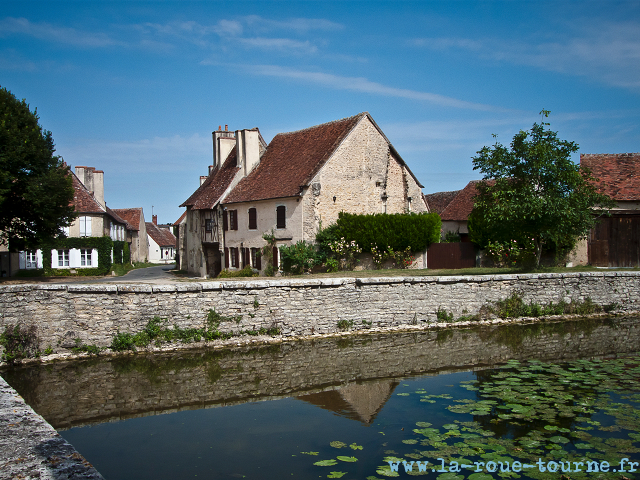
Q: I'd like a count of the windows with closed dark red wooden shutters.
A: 2